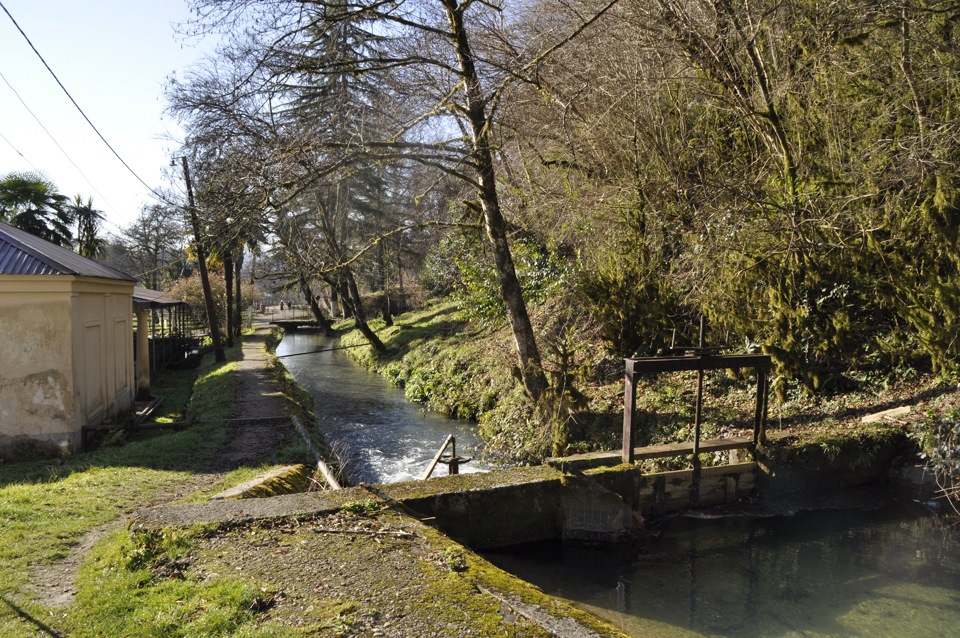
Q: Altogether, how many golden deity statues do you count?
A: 0